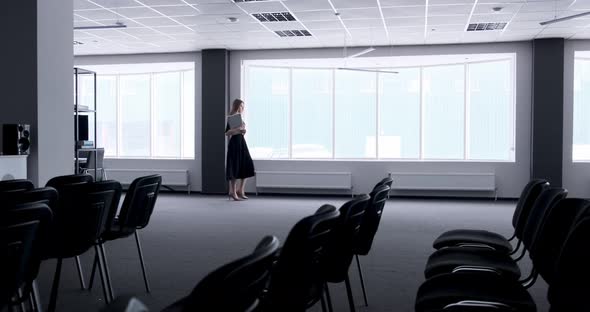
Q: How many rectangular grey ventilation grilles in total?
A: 4